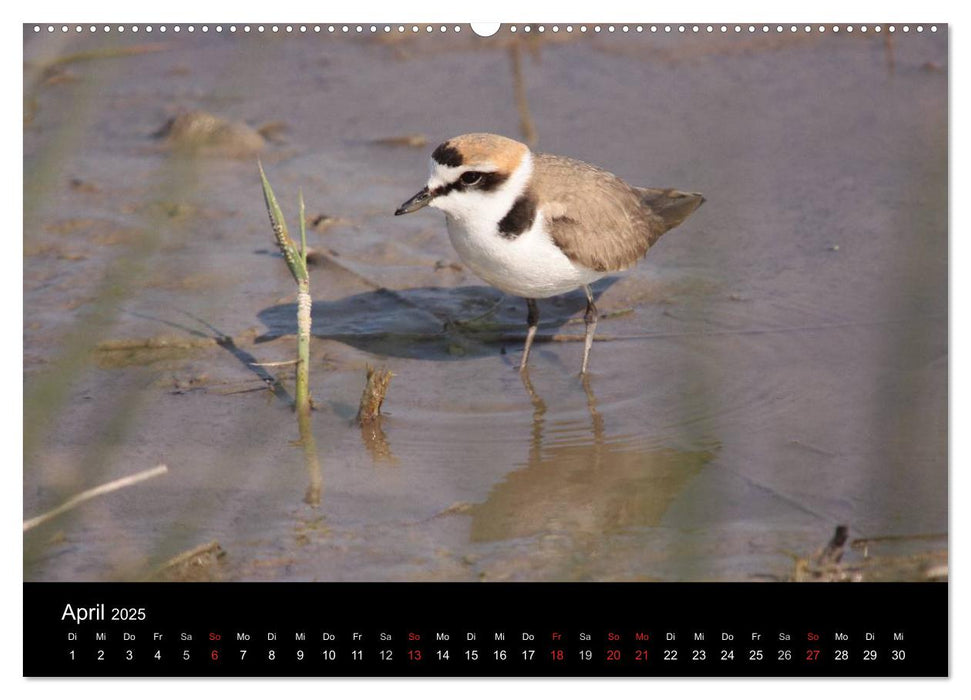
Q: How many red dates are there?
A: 6